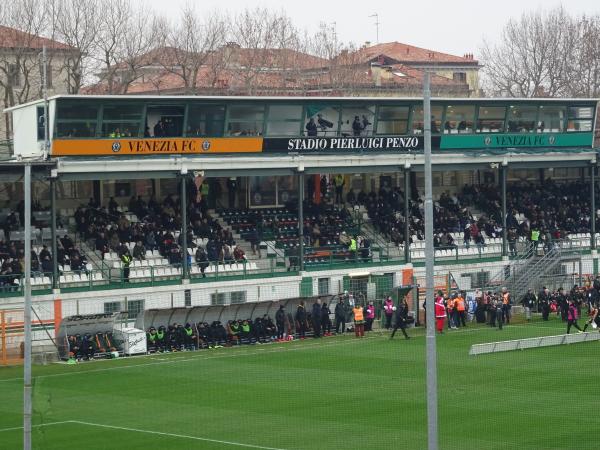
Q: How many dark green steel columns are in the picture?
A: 6